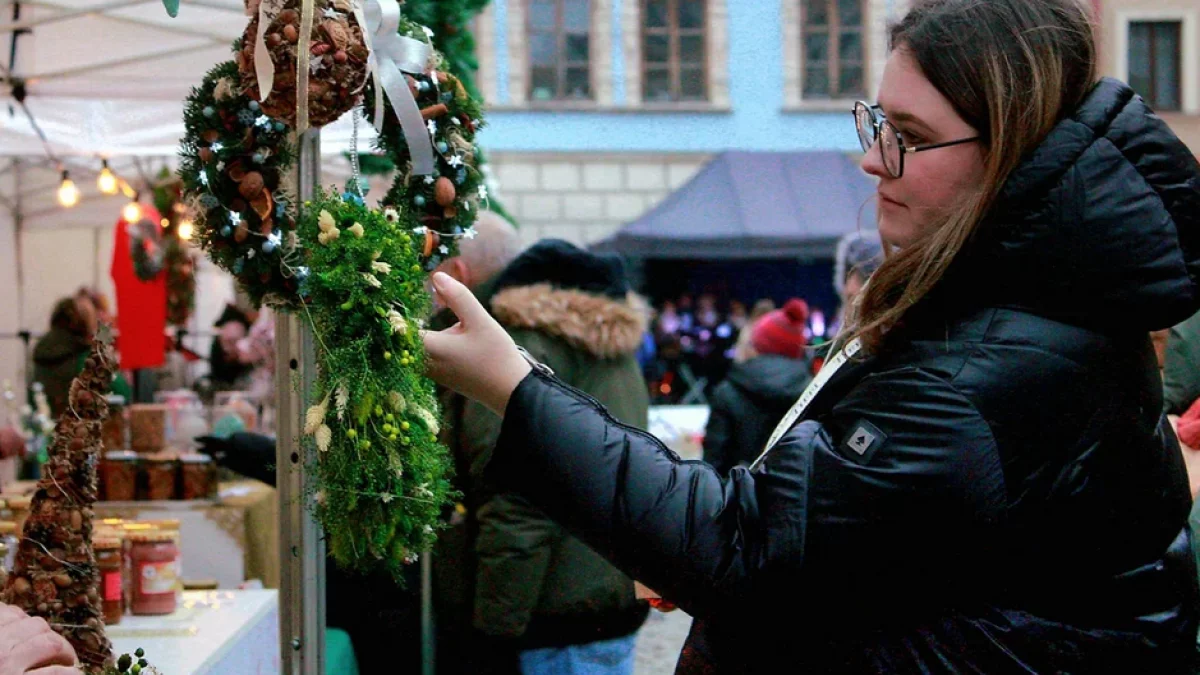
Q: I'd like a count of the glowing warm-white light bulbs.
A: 4